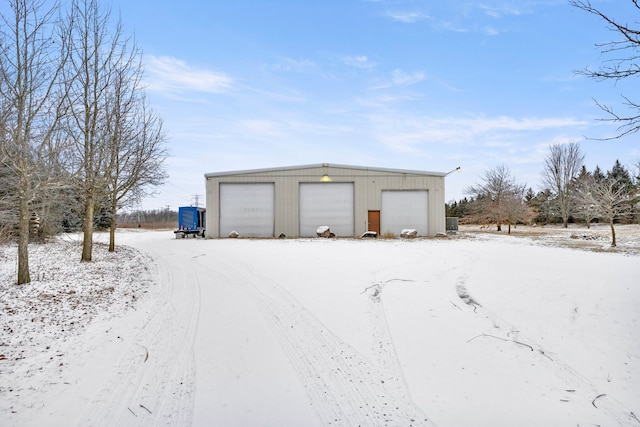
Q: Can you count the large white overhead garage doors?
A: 3